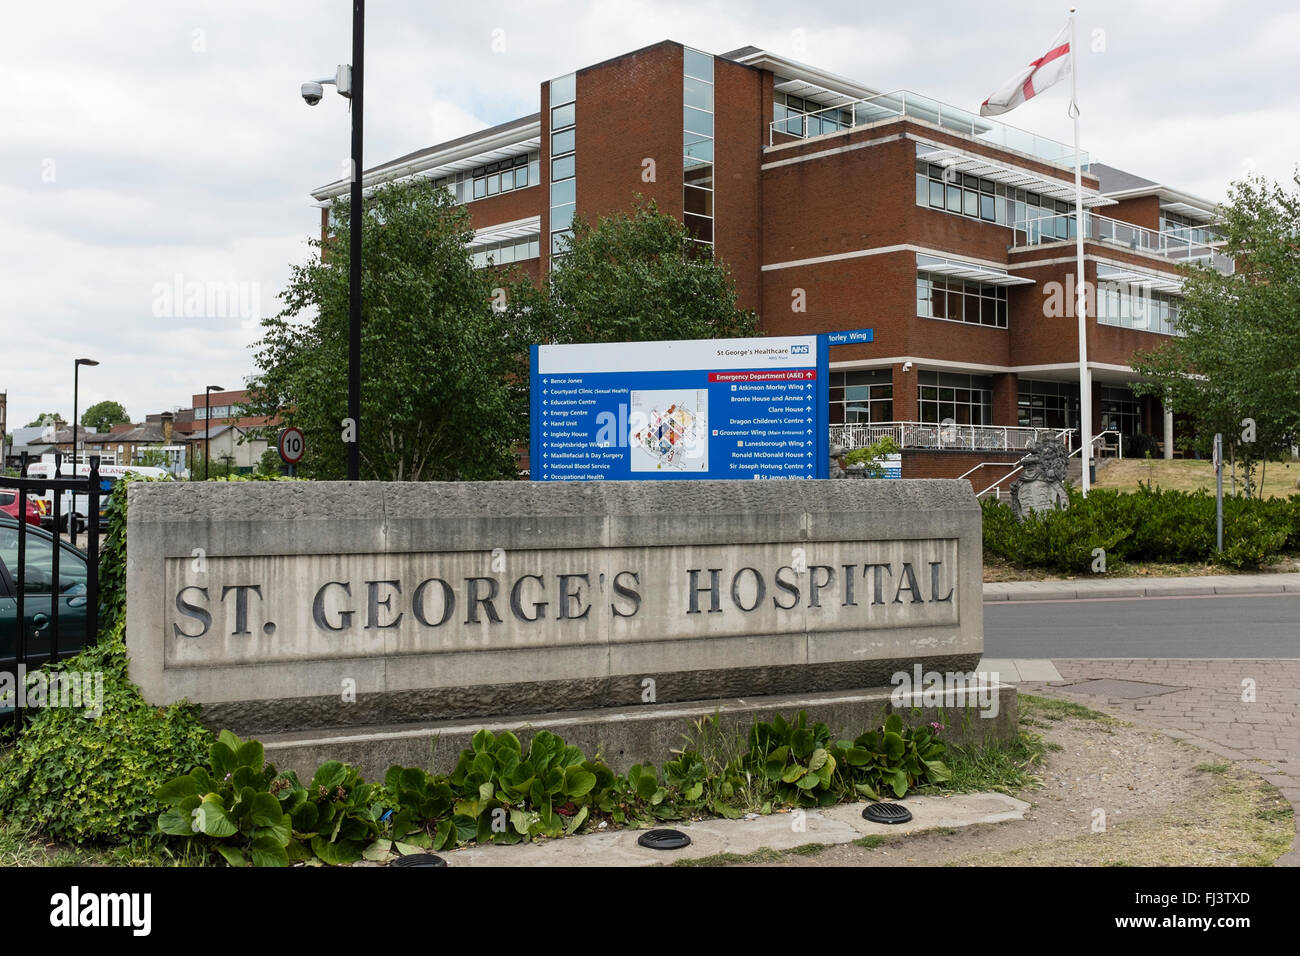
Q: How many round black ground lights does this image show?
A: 3